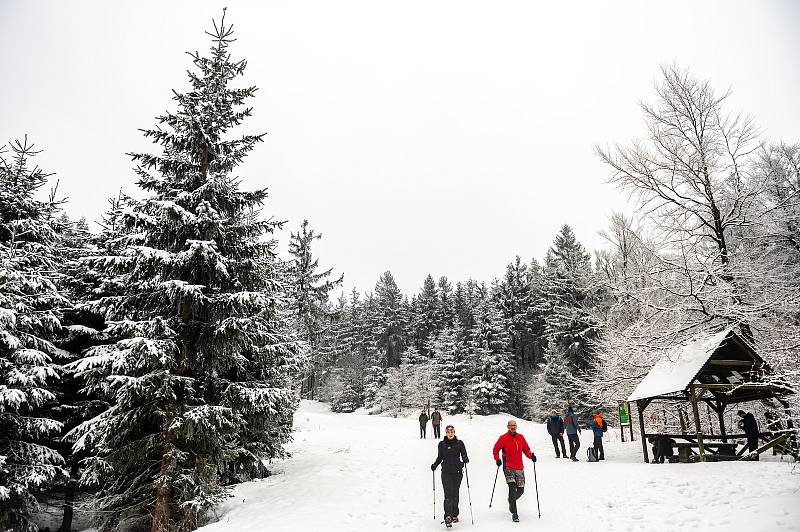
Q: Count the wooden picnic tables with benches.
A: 1